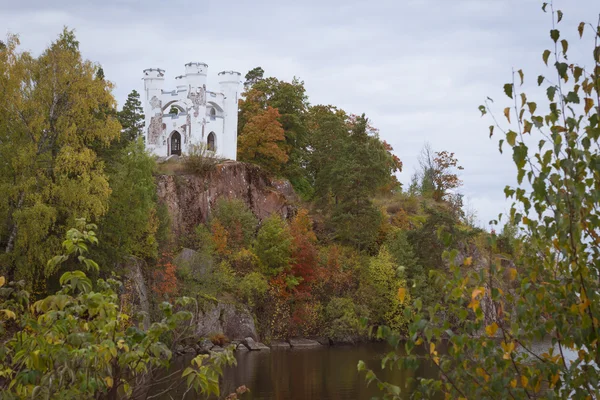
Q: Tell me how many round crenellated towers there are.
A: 4